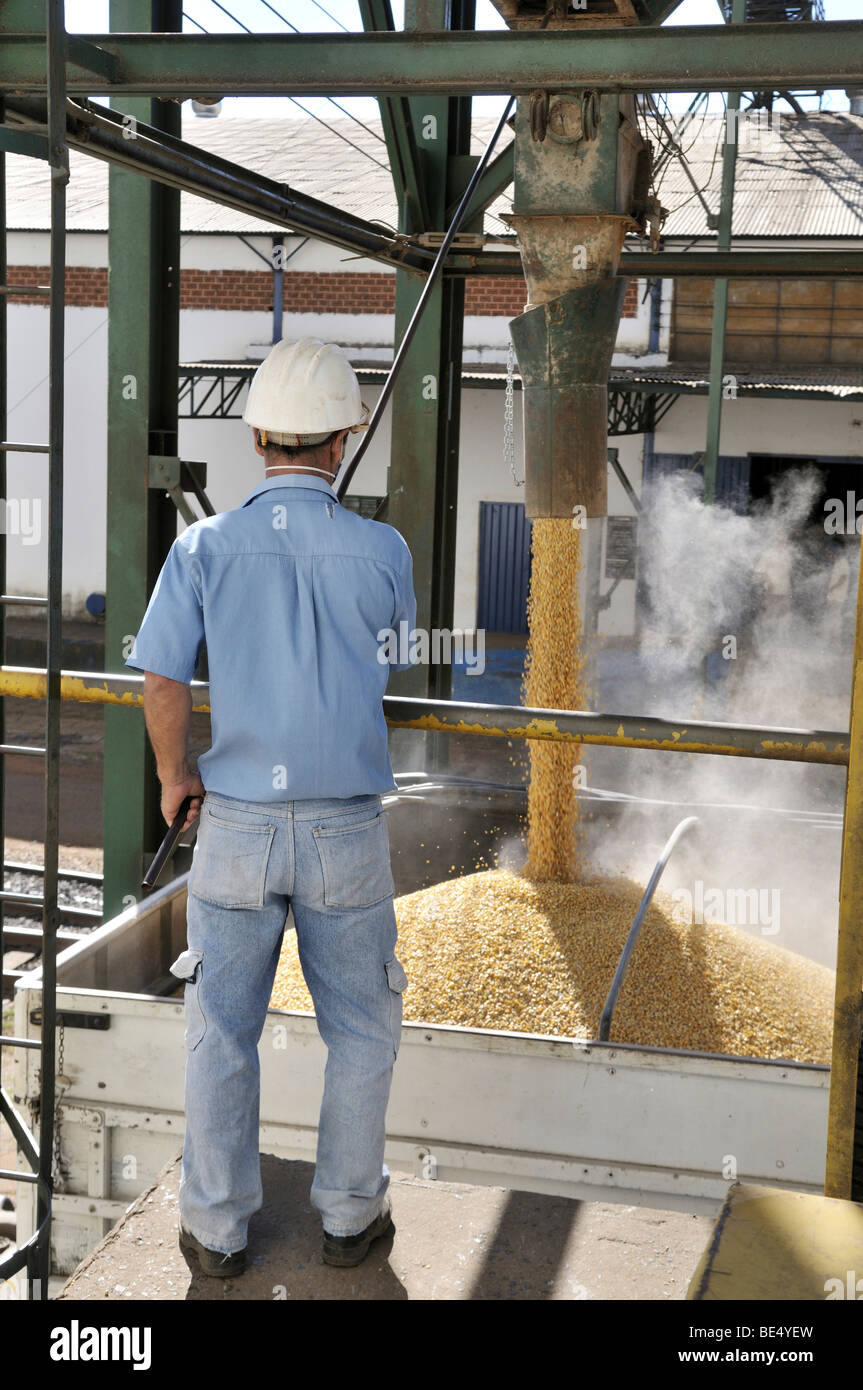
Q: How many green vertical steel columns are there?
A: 3